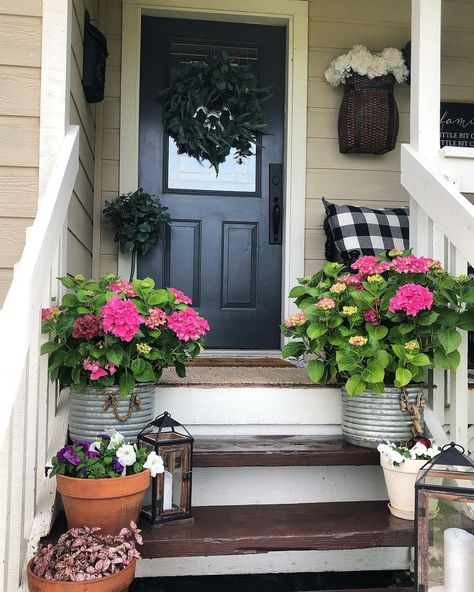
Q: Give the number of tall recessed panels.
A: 2